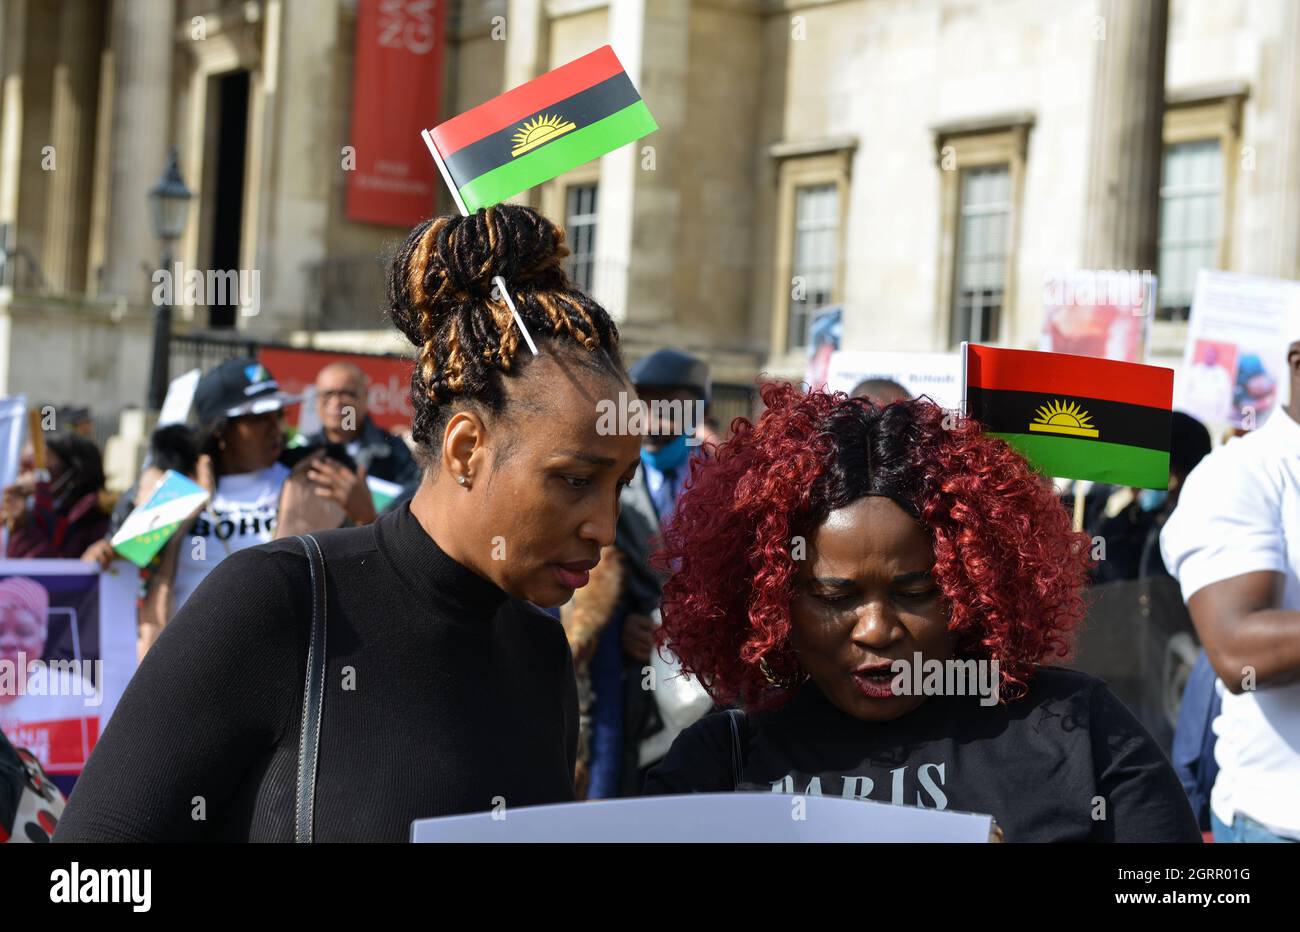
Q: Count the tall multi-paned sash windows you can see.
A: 4